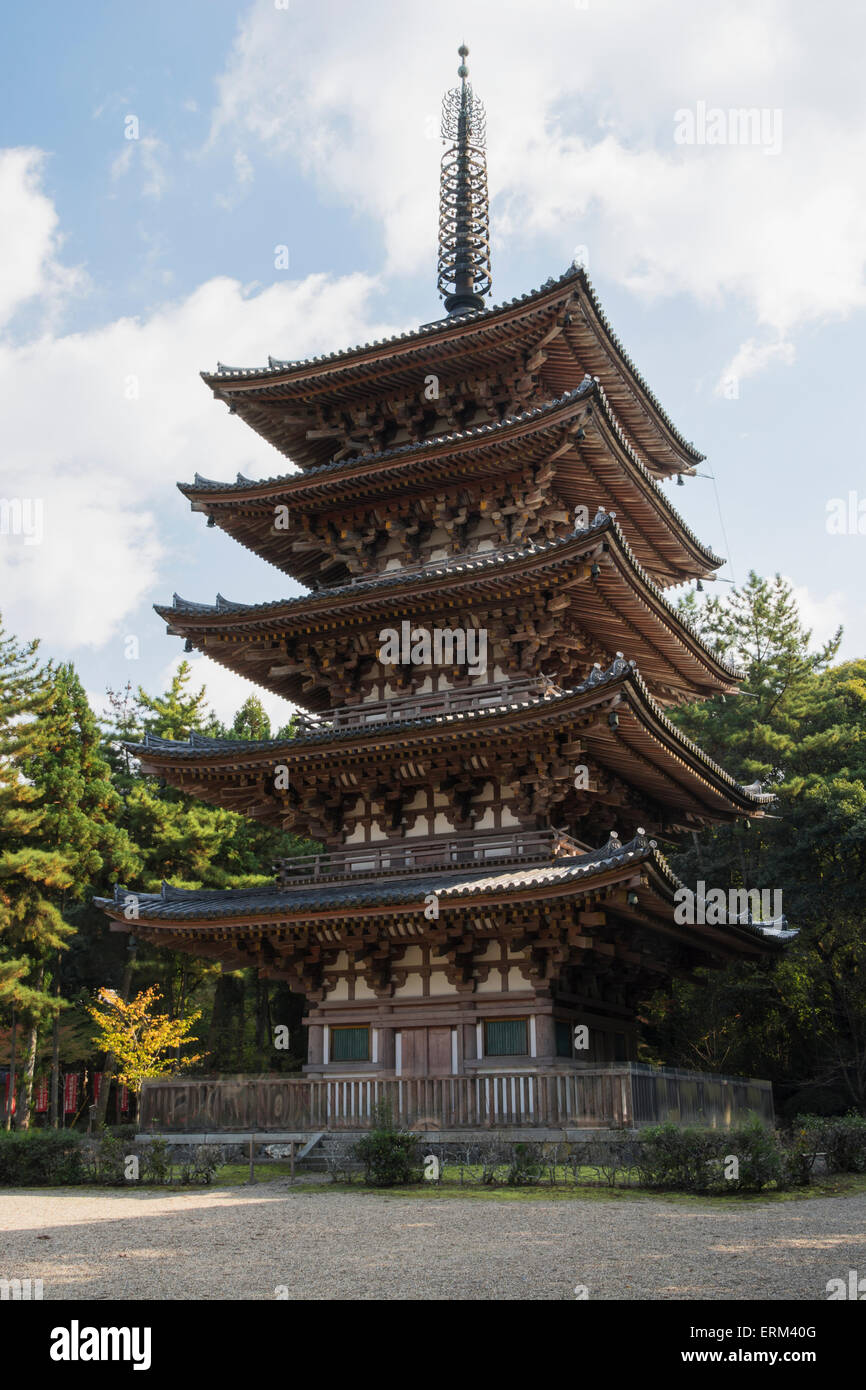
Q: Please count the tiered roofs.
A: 5